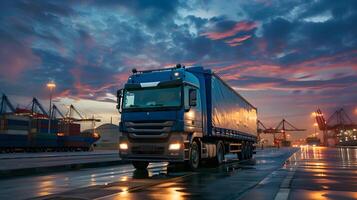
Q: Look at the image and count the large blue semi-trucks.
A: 1